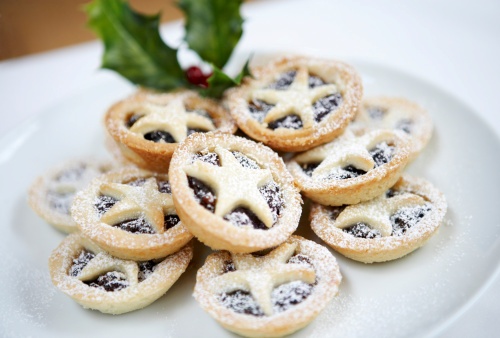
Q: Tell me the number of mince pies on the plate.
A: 10